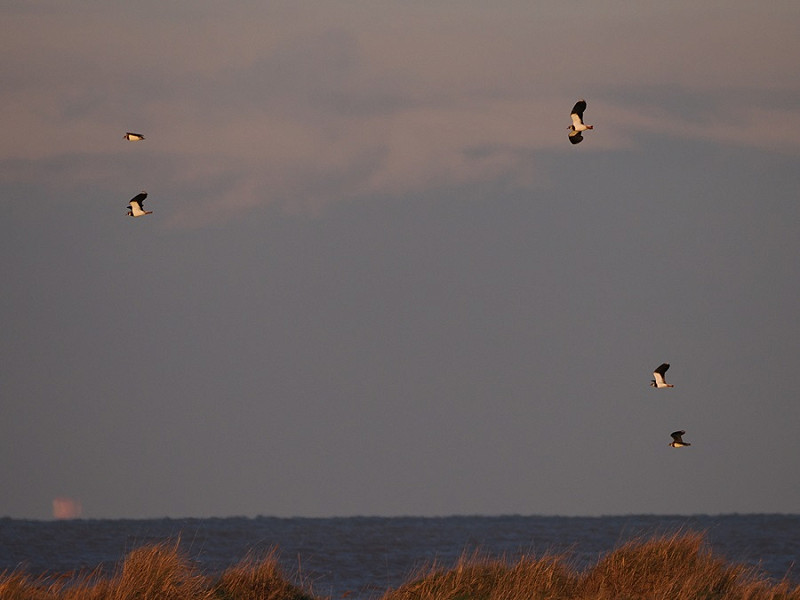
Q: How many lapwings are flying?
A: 5